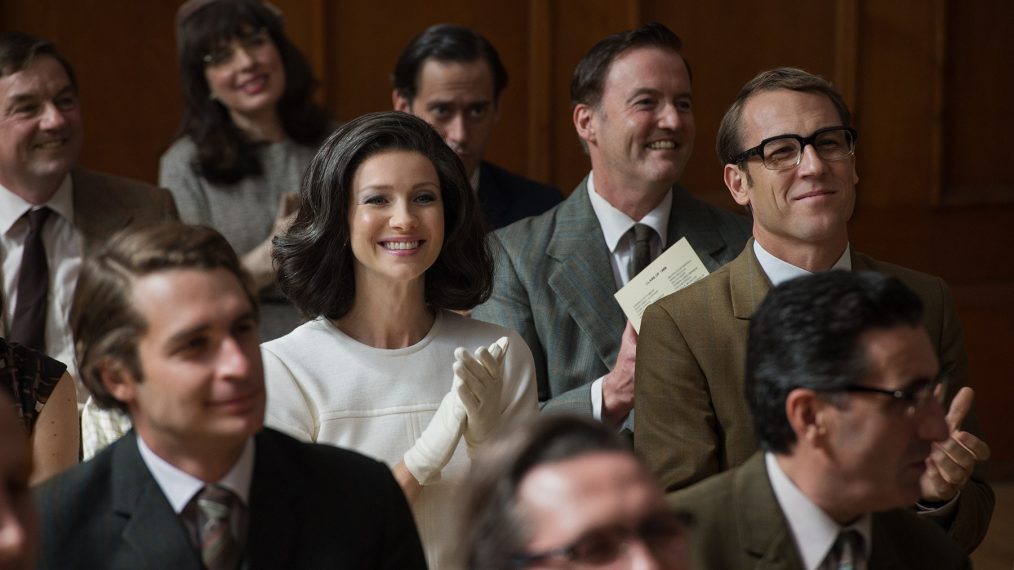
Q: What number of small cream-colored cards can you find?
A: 1